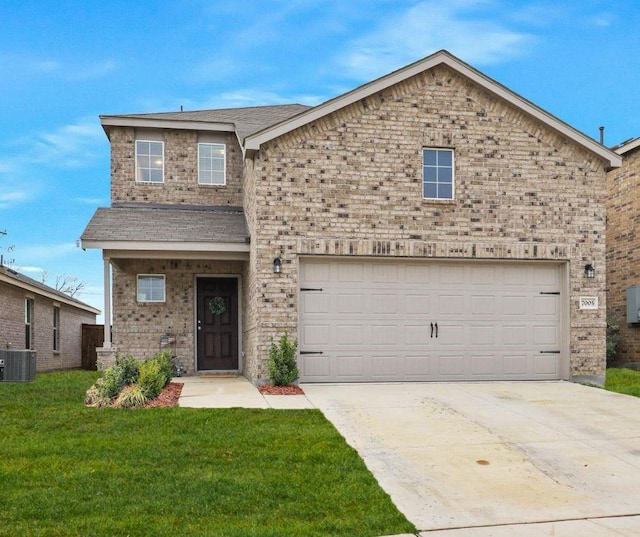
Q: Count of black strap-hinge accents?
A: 4